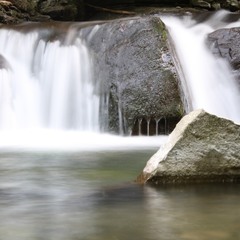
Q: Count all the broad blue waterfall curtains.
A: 0